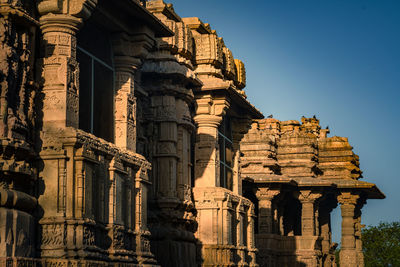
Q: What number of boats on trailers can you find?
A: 0